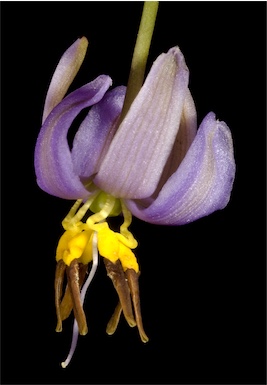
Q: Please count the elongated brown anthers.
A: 6